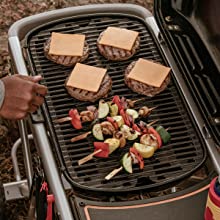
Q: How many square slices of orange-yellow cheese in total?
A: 4